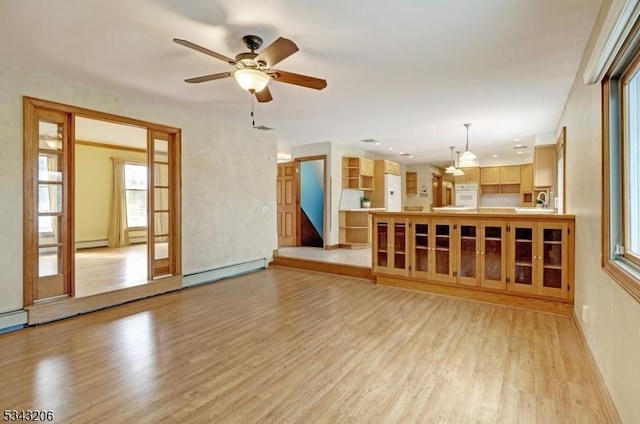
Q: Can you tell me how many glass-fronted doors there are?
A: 8